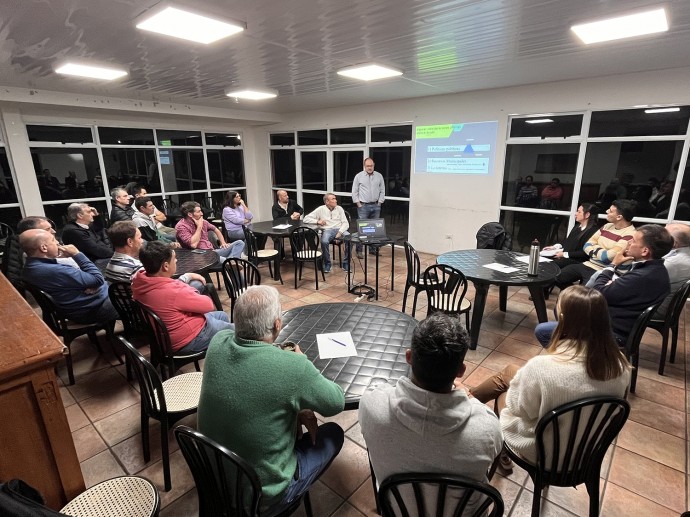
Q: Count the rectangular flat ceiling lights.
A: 5